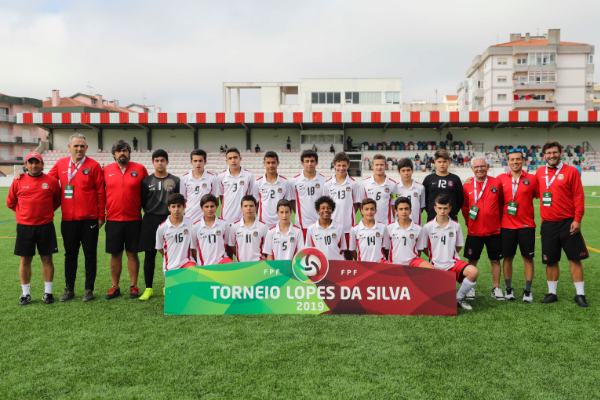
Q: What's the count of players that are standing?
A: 9